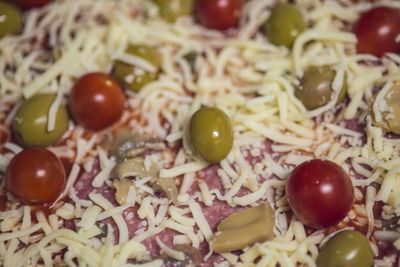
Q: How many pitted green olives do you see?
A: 8